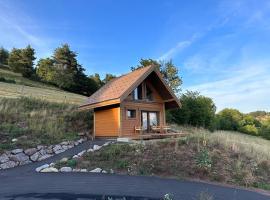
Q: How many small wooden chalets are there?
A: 1